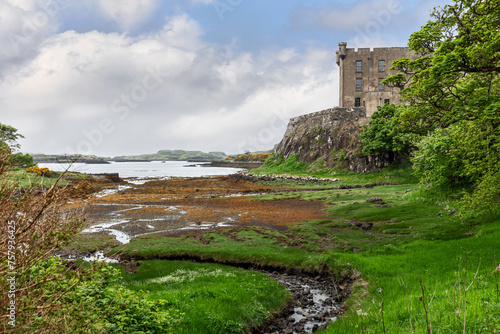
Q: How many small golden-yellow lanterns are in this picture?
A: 0